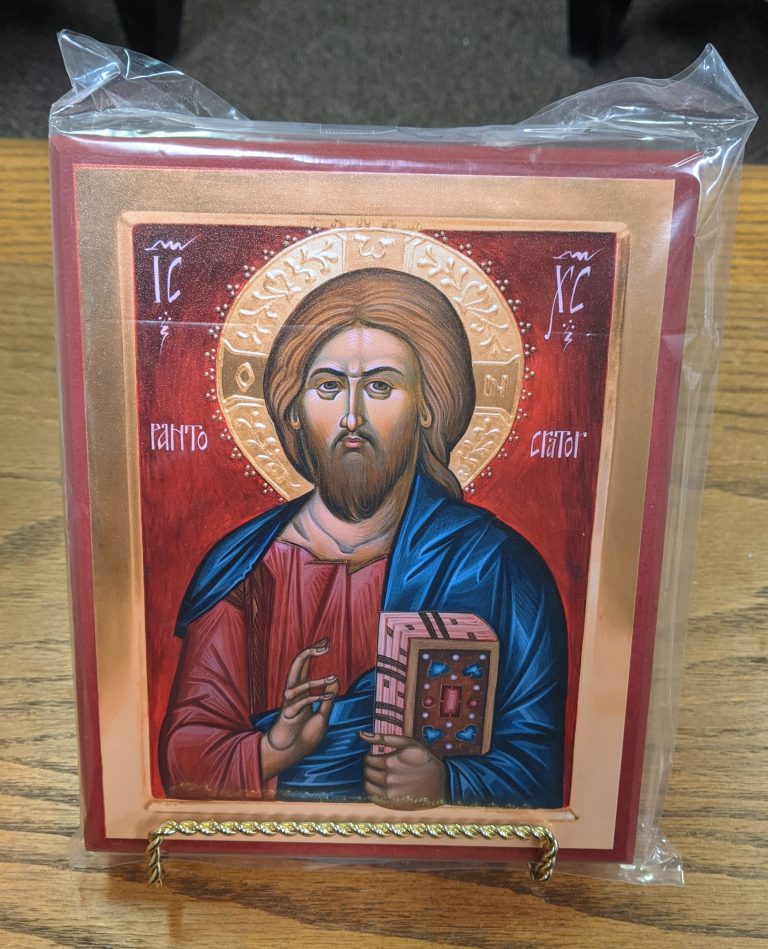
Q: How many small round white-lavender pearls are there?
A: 10